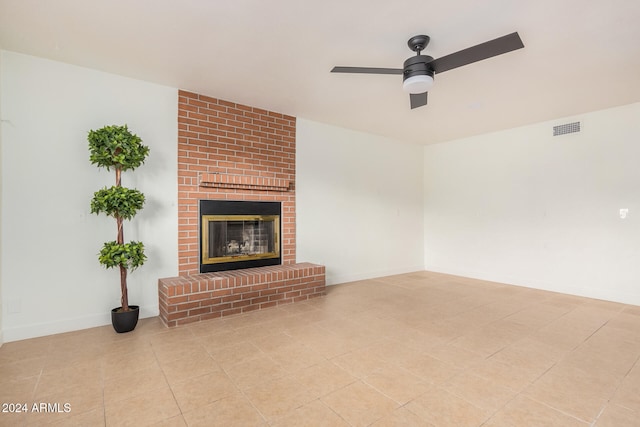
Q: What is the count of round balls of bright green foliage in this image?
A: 3